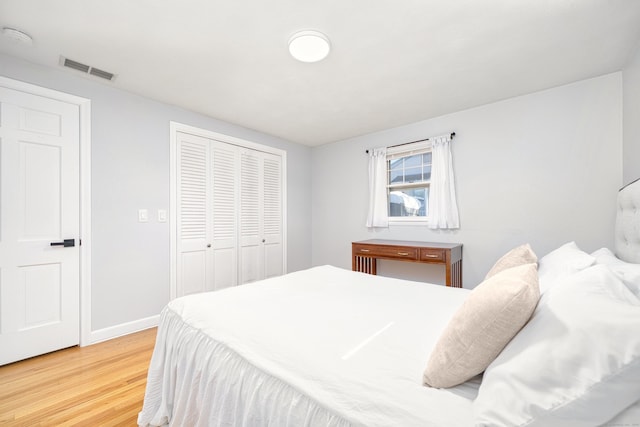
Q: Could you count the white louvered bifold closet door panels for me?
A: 4